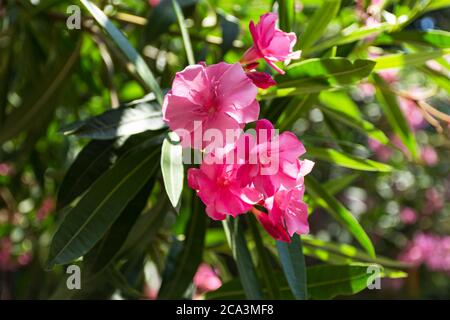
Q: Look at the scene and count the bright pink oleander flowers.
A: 5